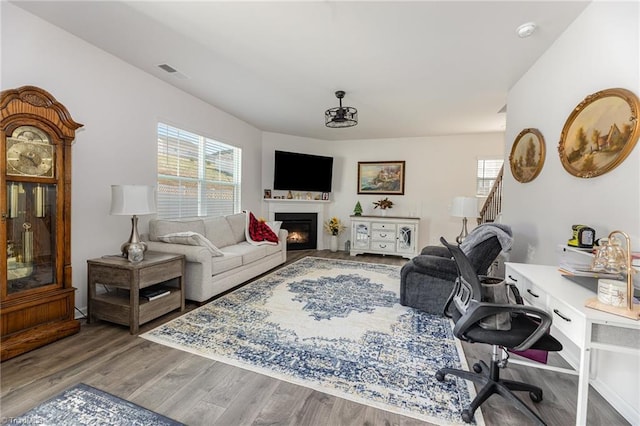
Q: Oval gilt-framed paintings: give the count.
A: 2